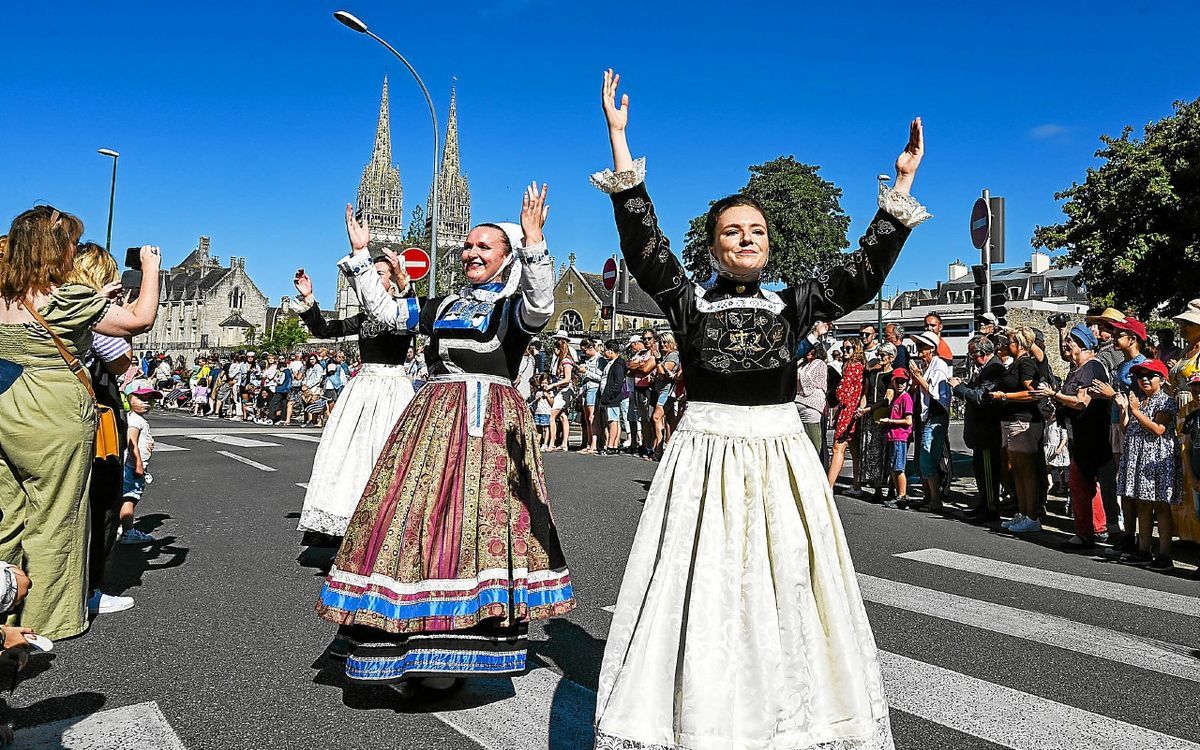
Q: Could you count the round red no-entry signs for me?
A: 3